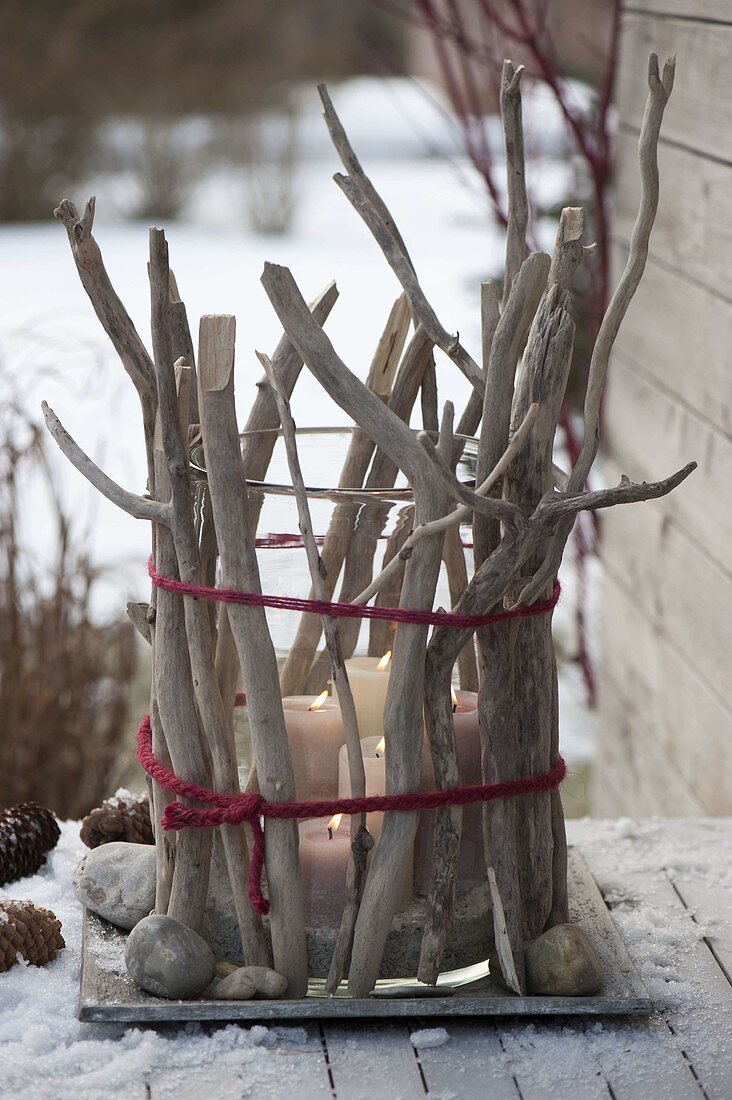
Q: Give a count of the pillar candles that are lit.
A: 5